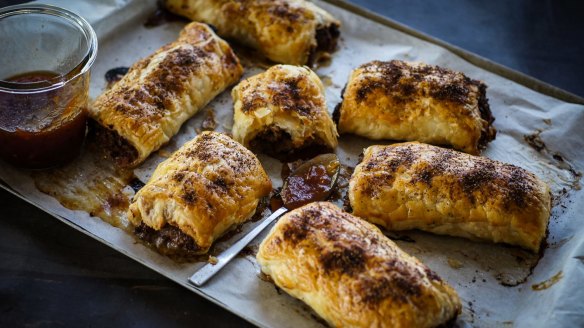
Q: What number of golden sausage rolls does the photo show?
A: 7